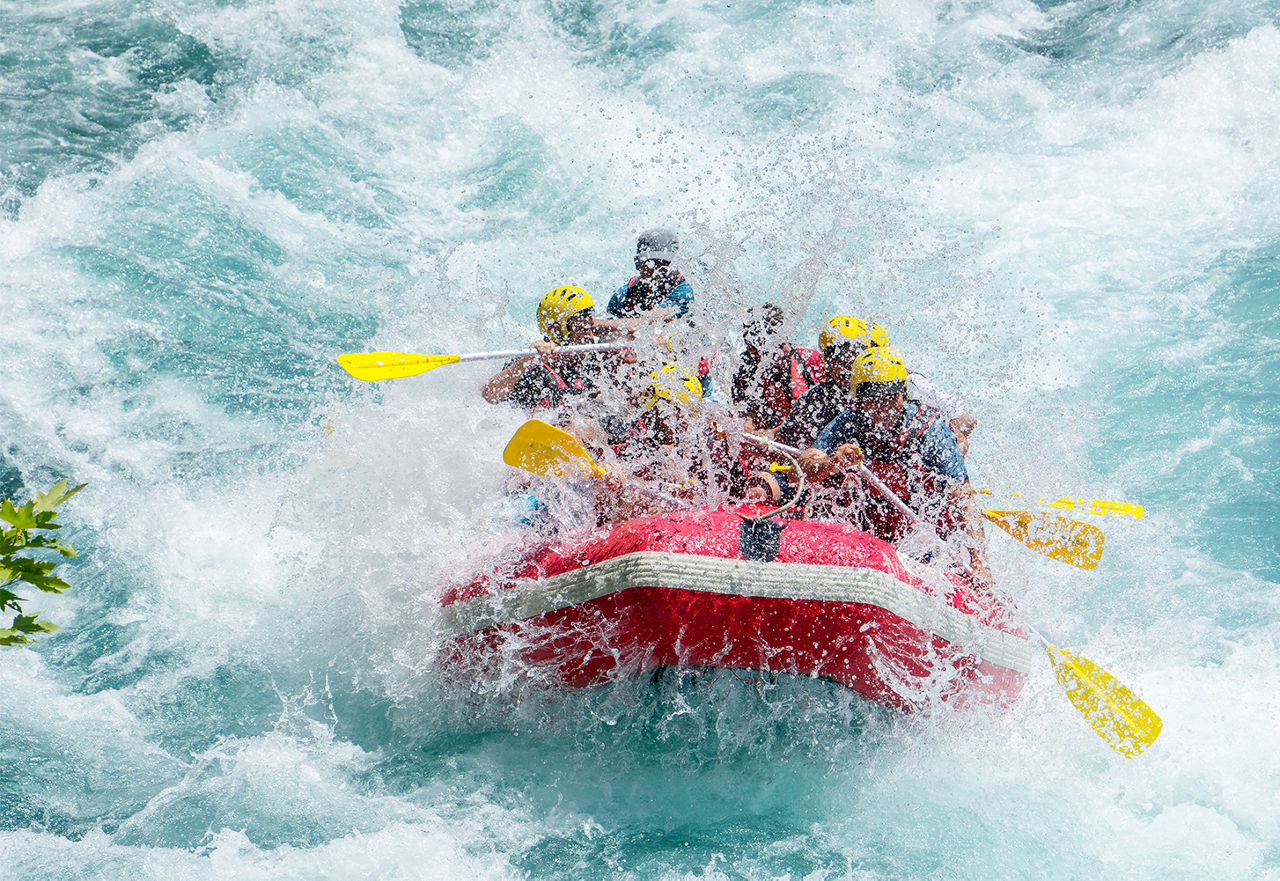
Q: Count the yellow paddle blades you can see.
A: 5